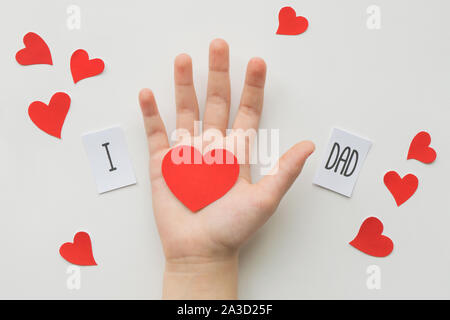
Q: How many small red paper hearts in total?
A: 8